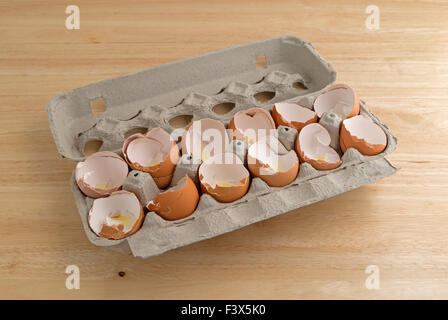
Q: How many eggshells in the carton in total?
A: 12